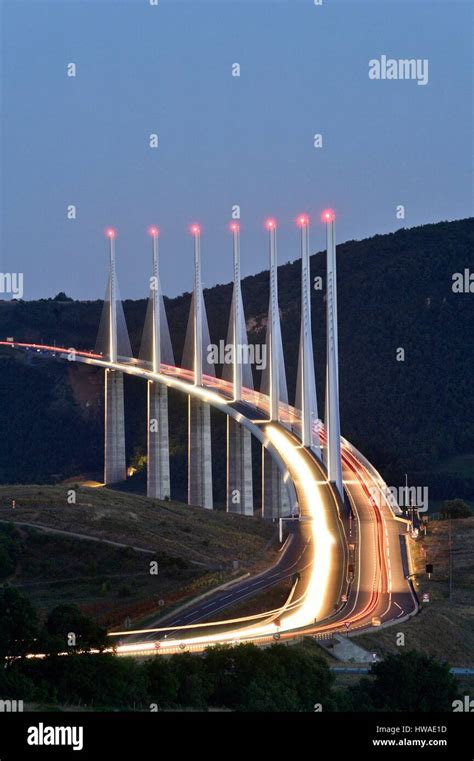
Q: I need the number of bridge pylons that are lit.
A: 7